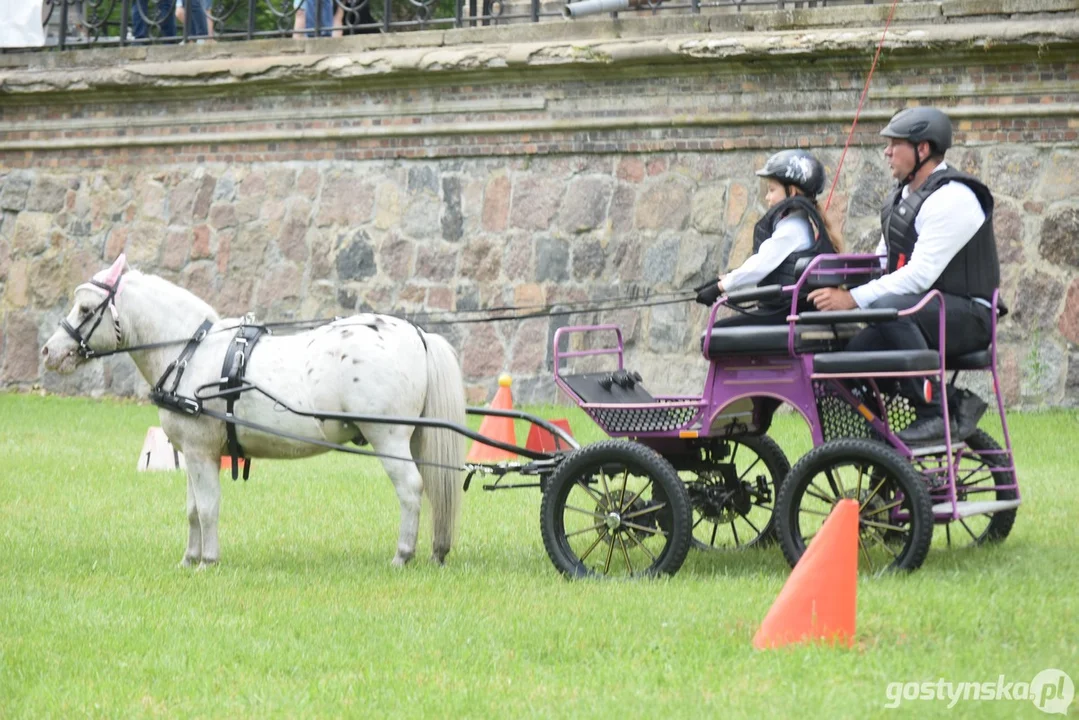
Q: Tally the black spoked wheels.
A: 4